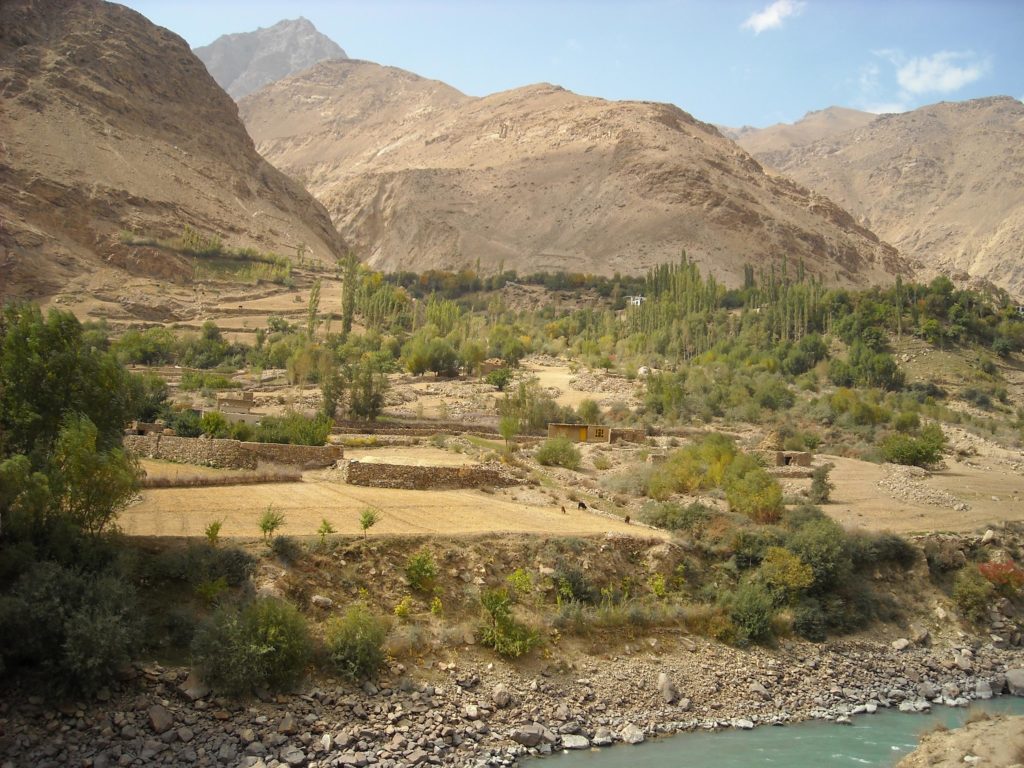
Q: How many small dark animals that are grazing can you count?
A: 3